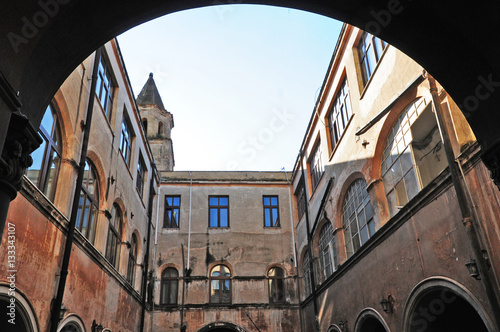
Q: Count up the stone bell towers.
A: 1